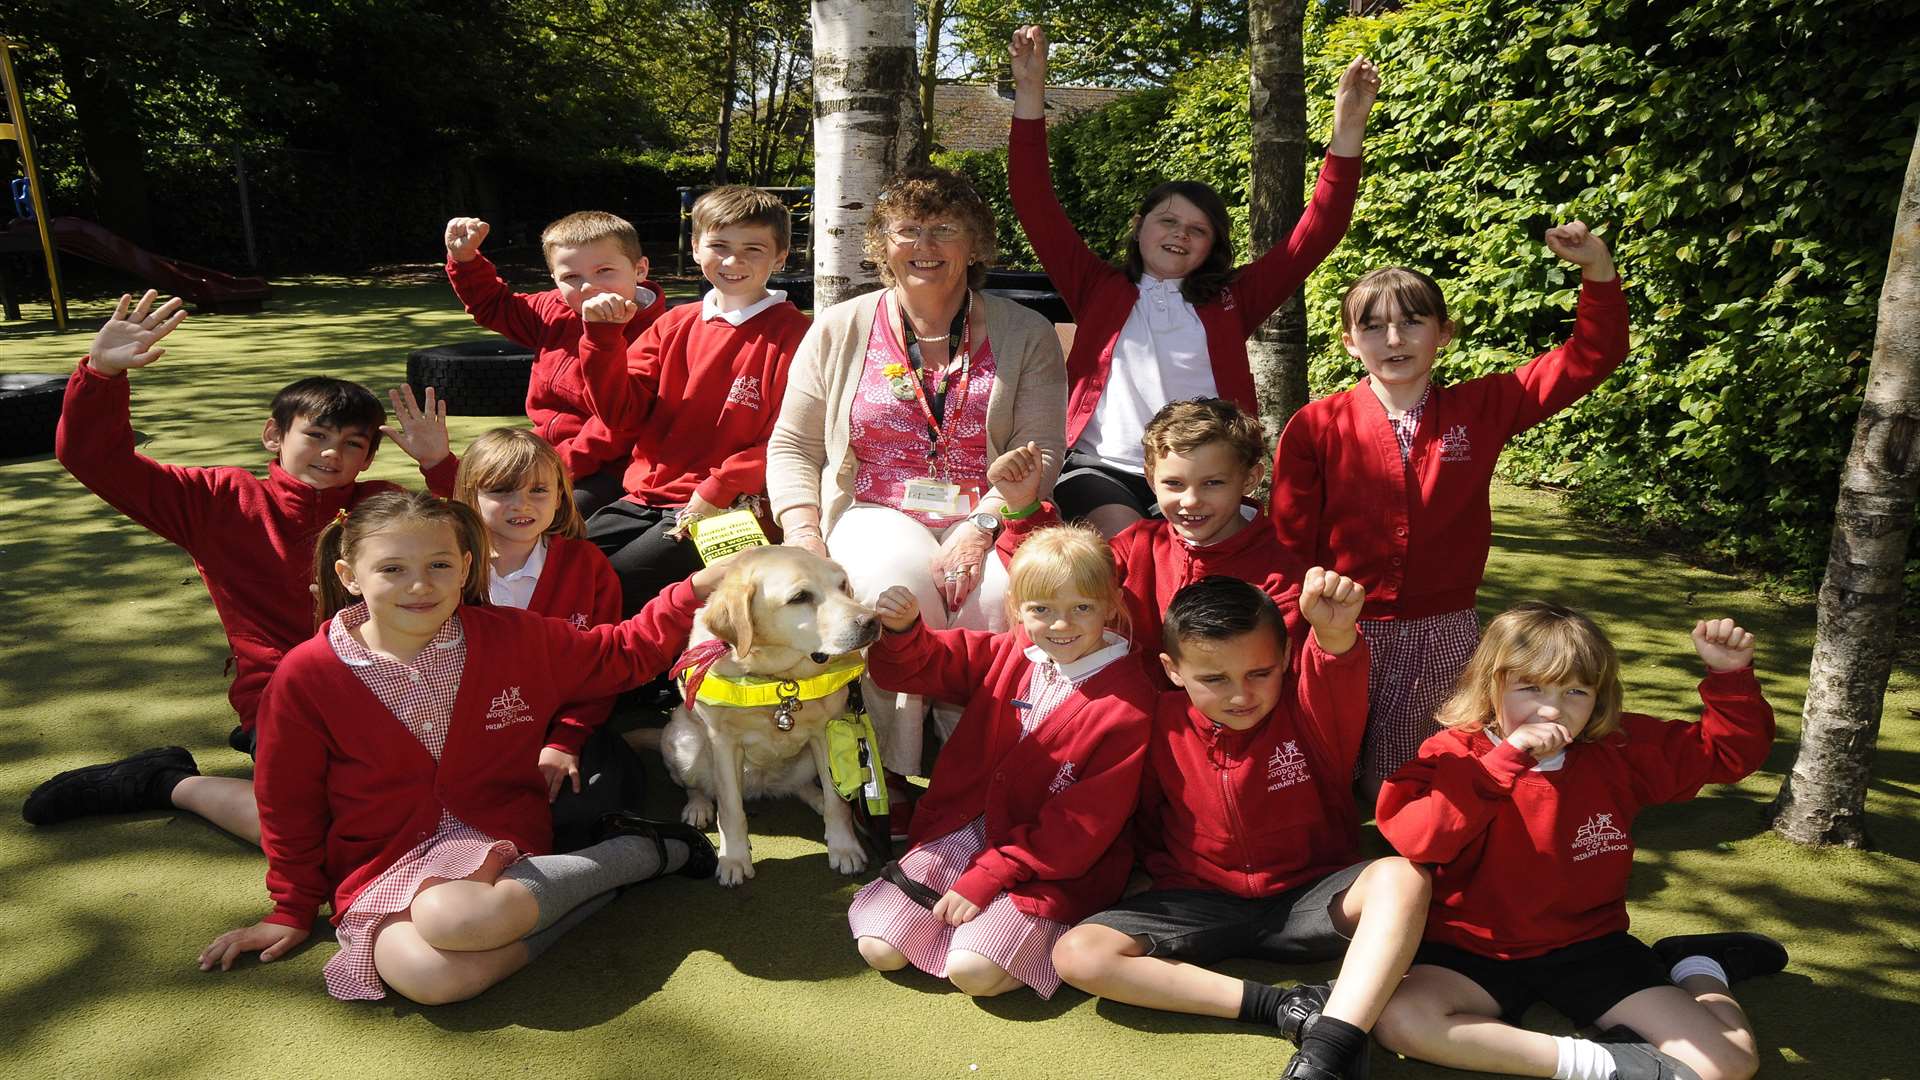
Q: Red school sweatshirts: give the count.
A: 11